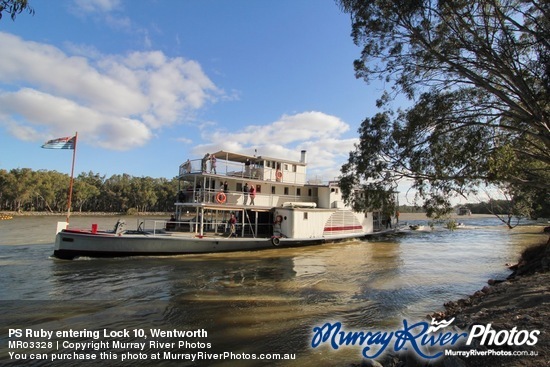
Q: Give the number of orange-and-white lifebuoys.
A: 2